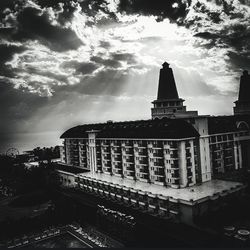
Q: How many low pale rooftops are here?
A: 1